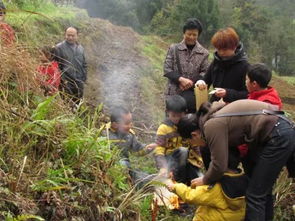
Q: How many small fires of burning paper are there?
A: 1